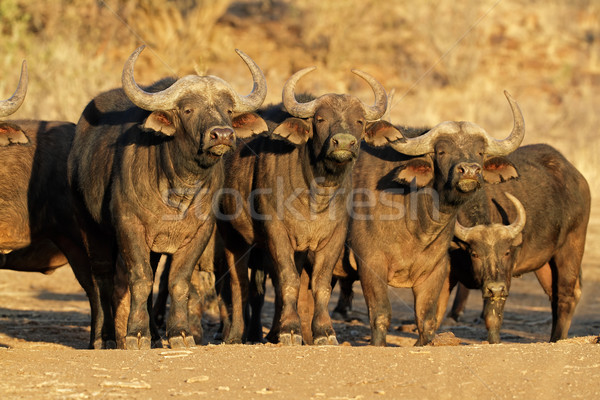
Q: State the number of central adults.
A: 3